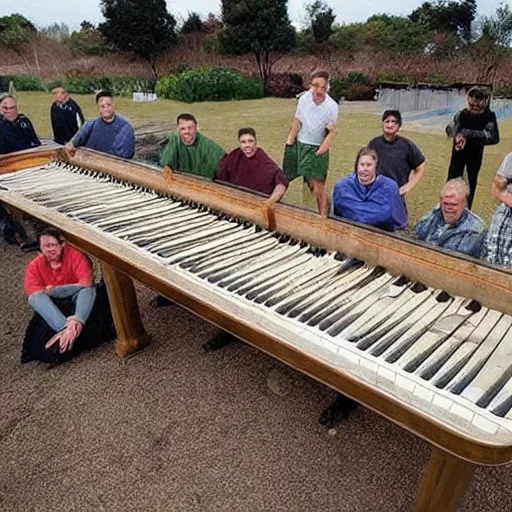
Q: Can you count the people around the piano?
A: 12